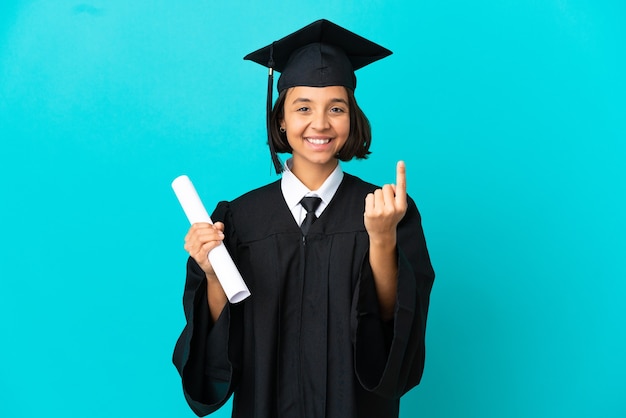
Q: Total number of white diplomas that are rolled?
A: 1